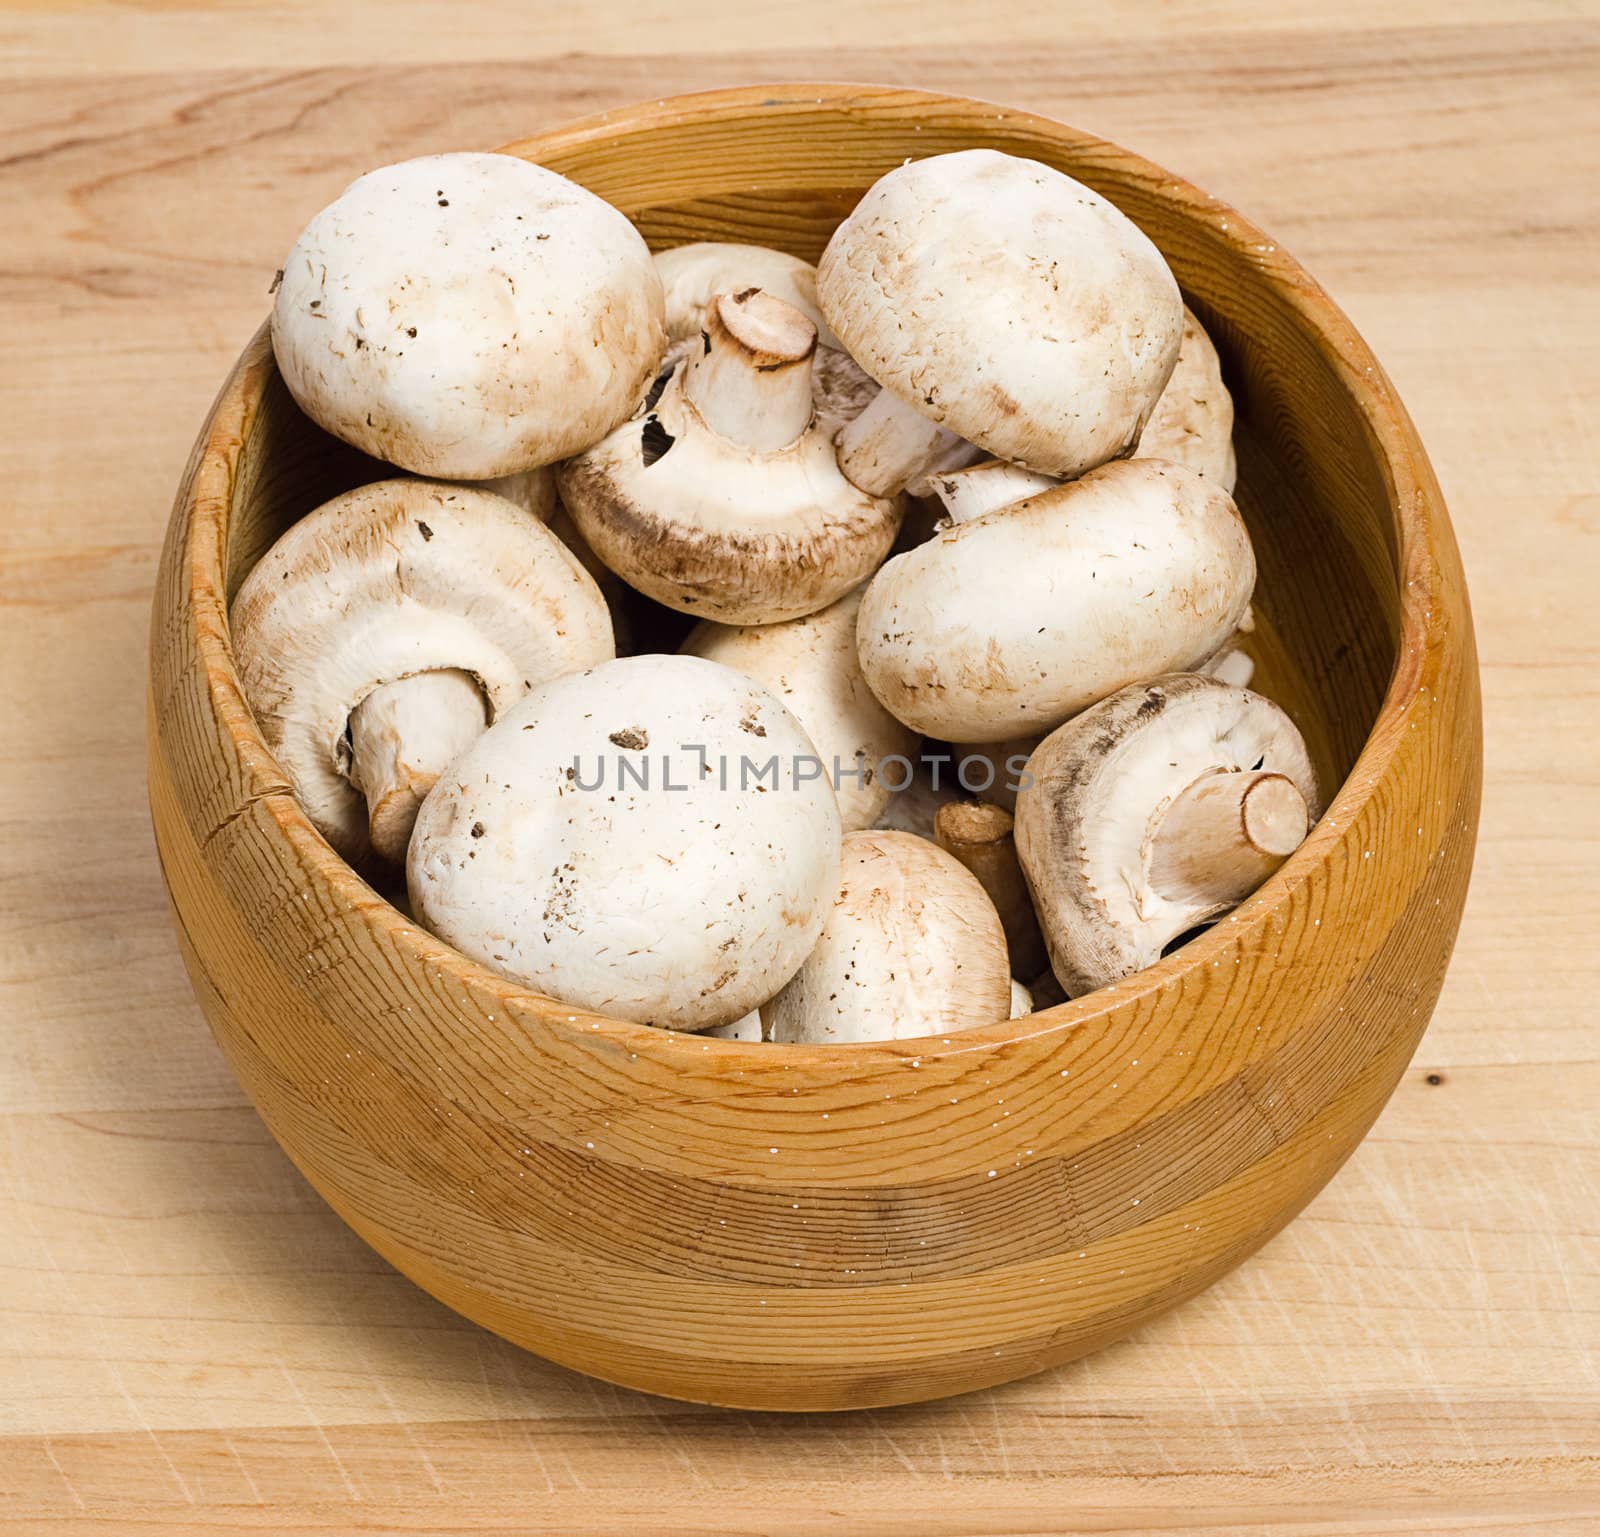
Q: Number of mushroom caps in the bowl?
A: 11